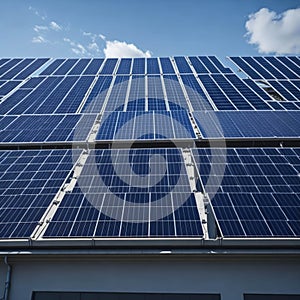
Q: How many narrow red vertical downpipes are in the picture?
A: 0